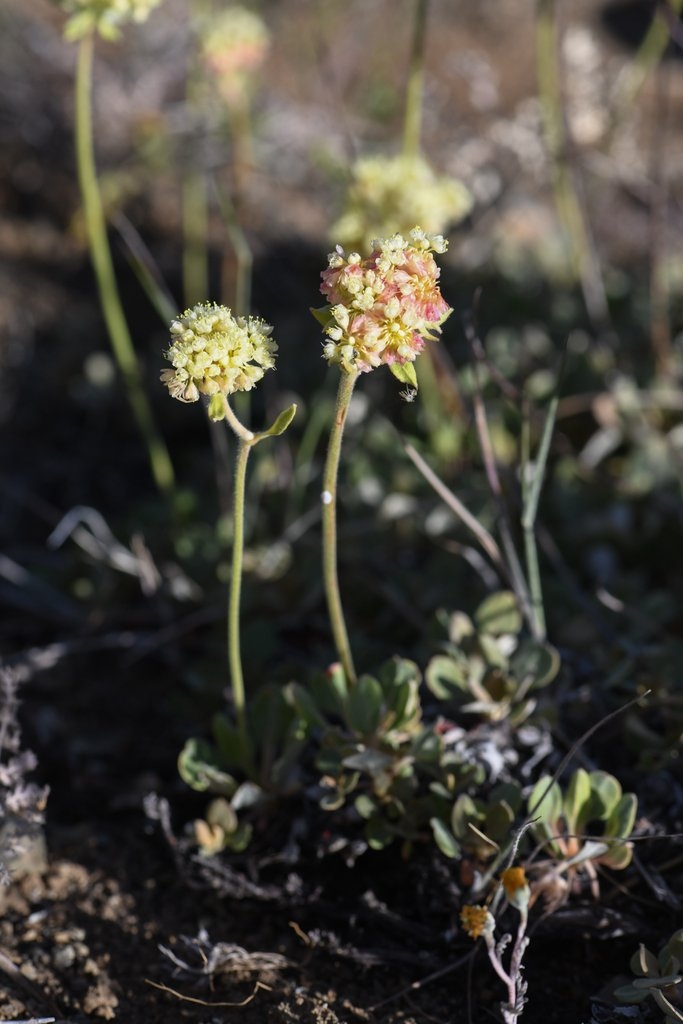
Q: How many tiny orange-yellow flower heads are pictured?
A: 2